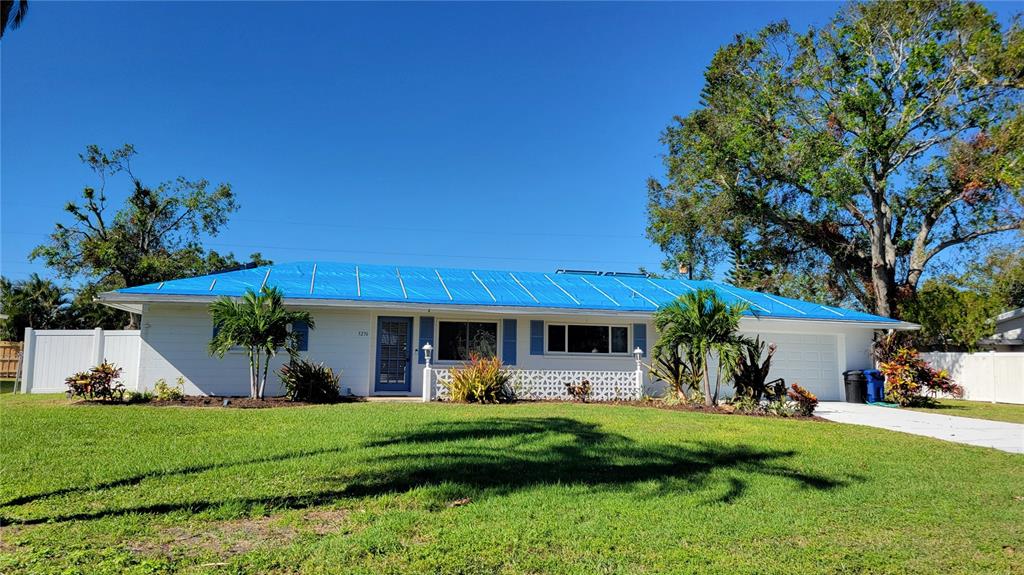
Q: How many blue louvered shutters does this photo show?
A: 6